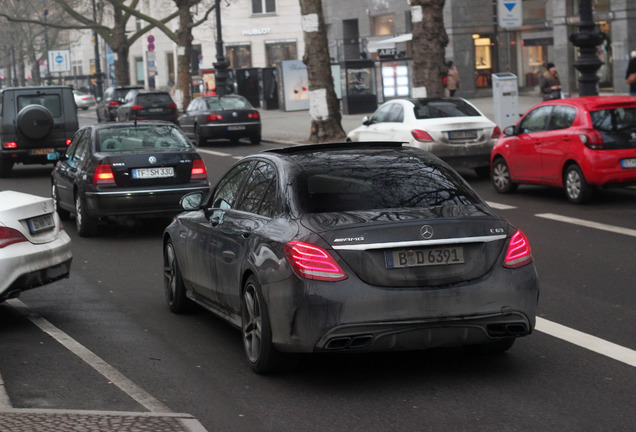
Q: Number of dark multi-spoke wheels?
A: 2